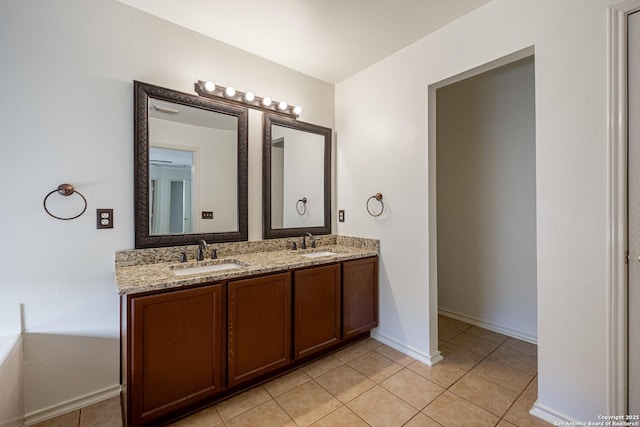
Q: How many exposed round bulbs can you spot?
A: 6